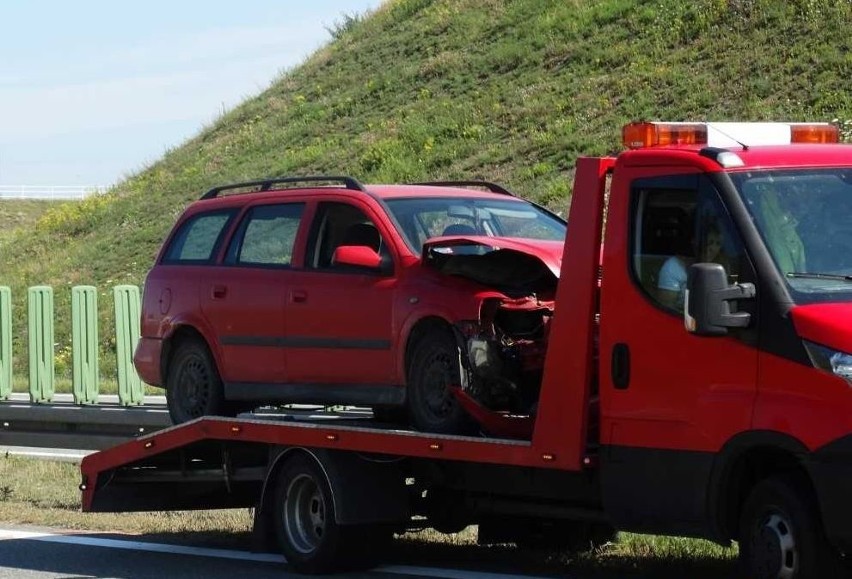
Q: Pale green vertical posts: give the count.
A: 4